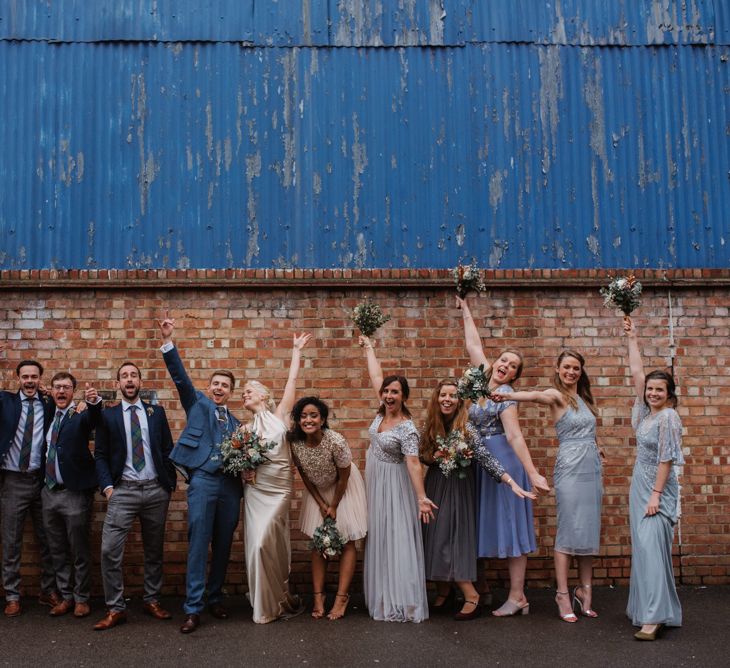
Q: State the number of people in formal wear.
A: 11